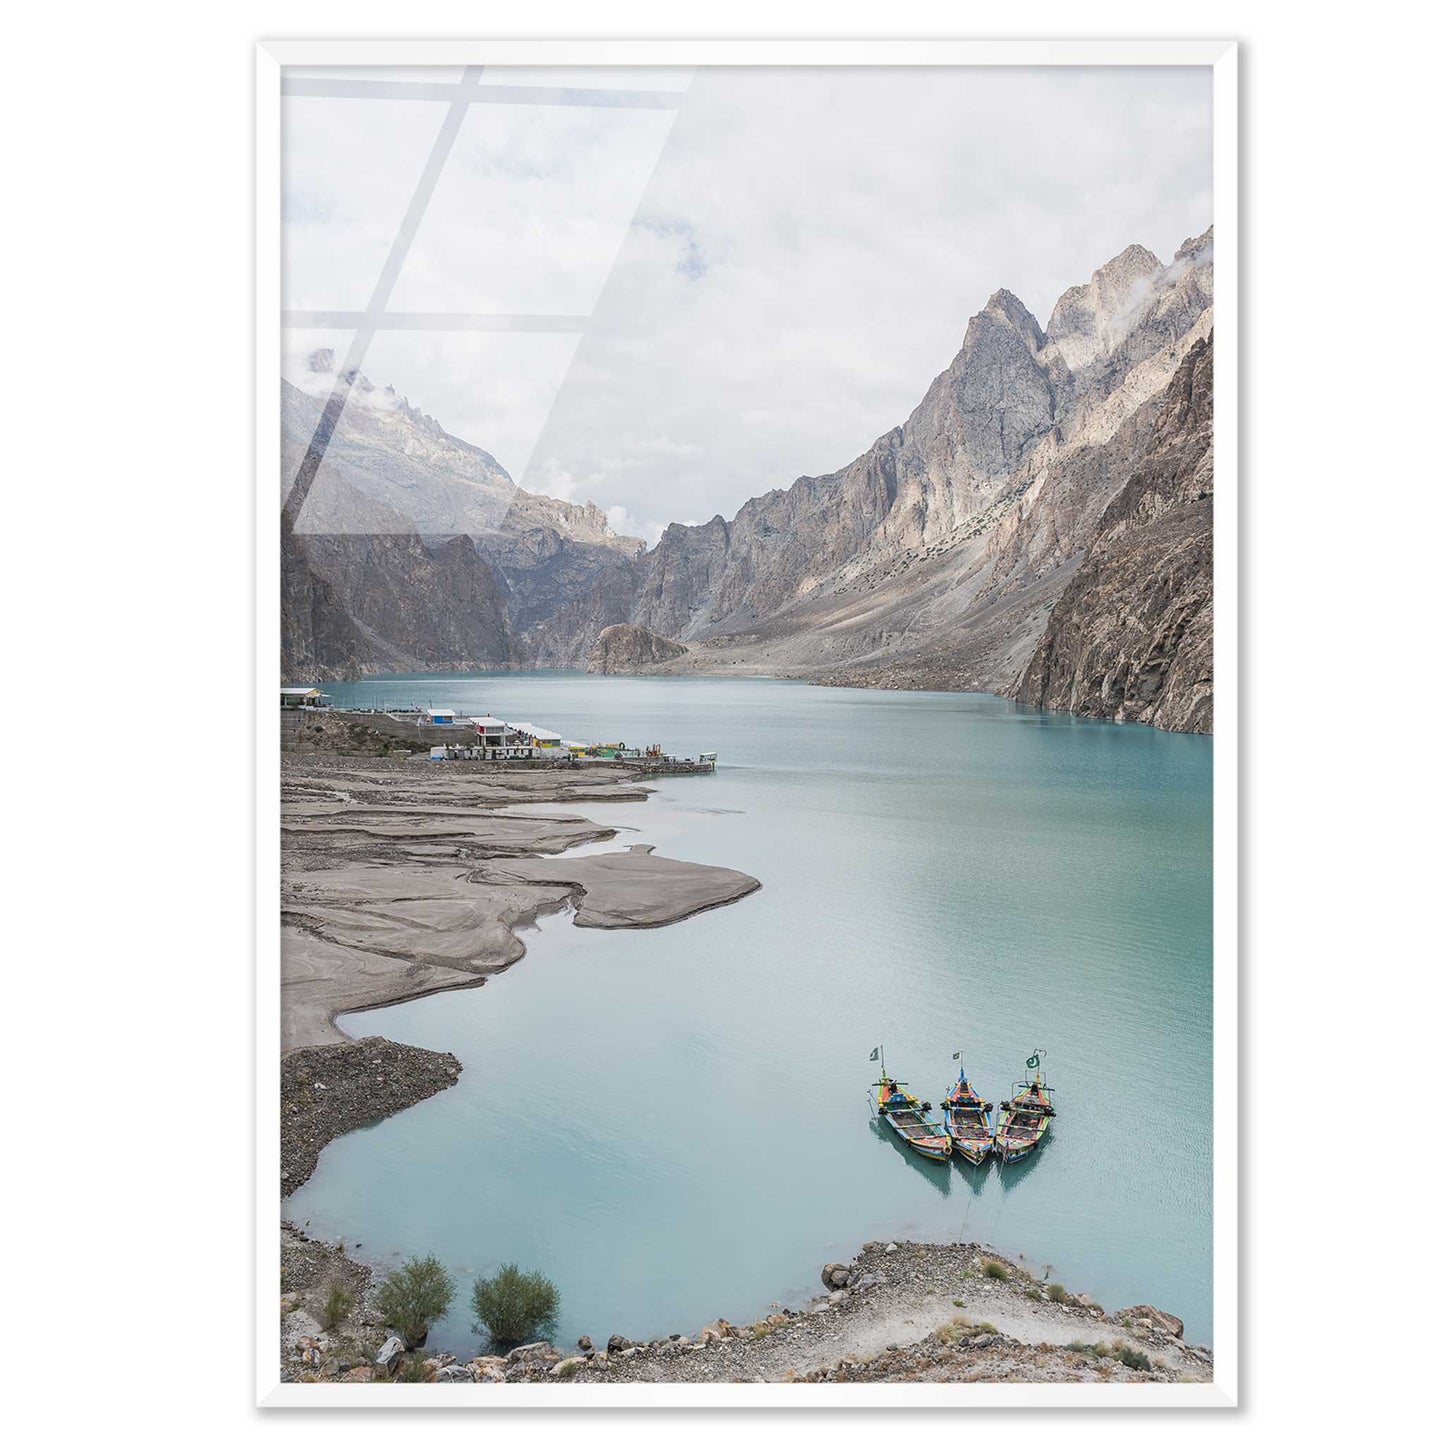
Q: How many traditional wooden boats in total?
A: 3